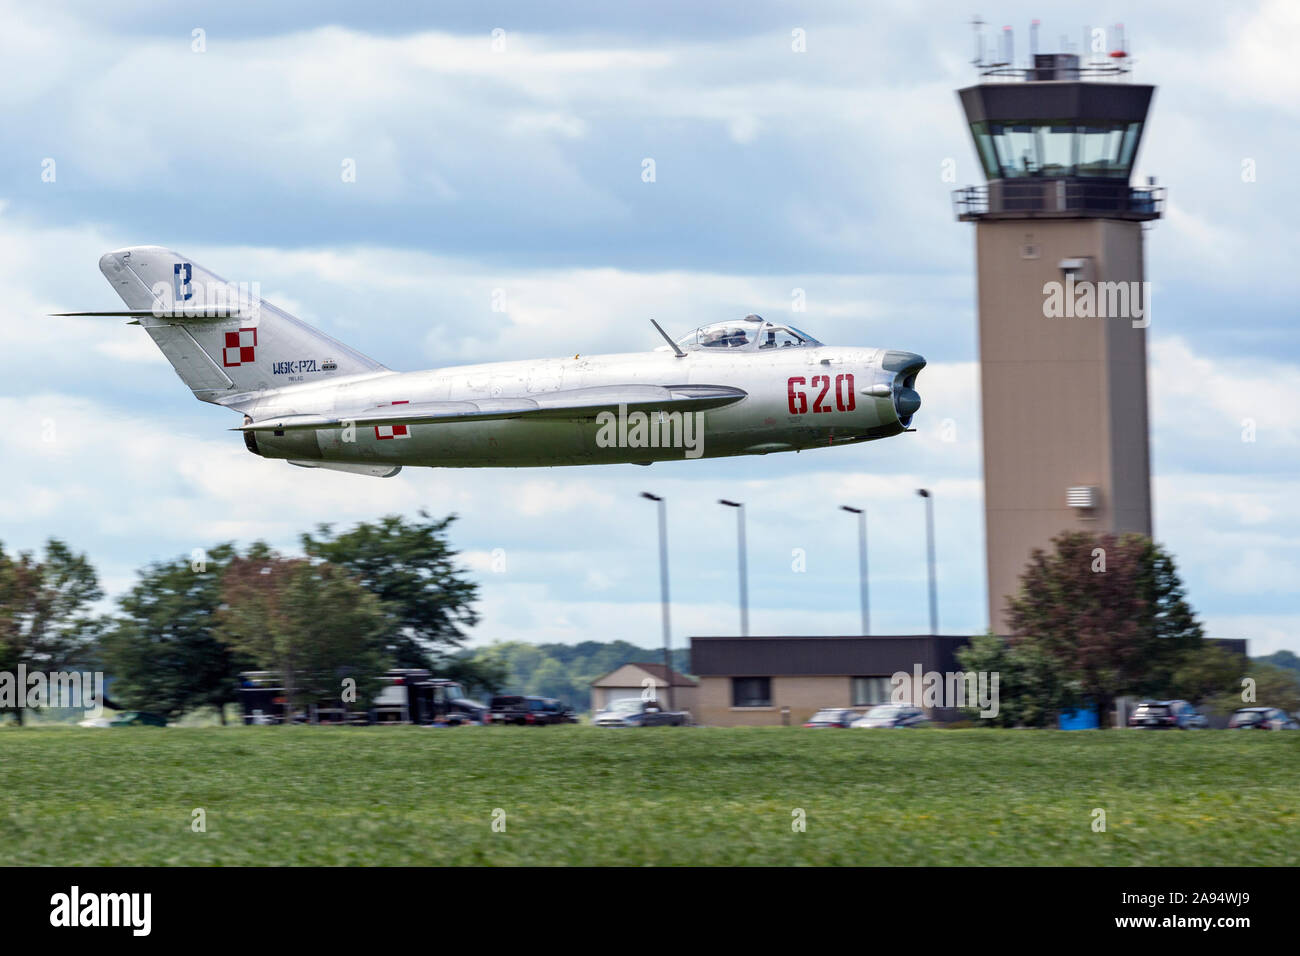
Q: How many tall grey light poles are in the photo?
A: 4